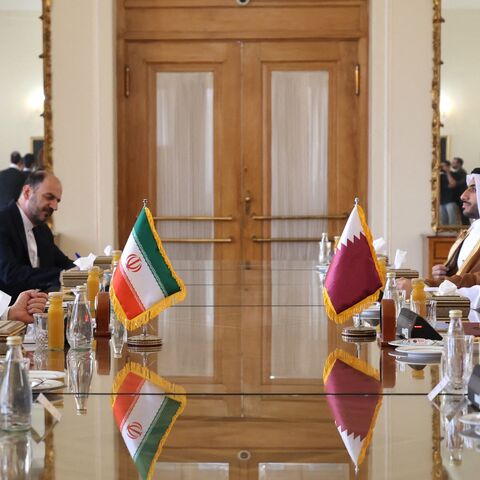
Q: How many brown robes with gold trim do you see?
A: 1